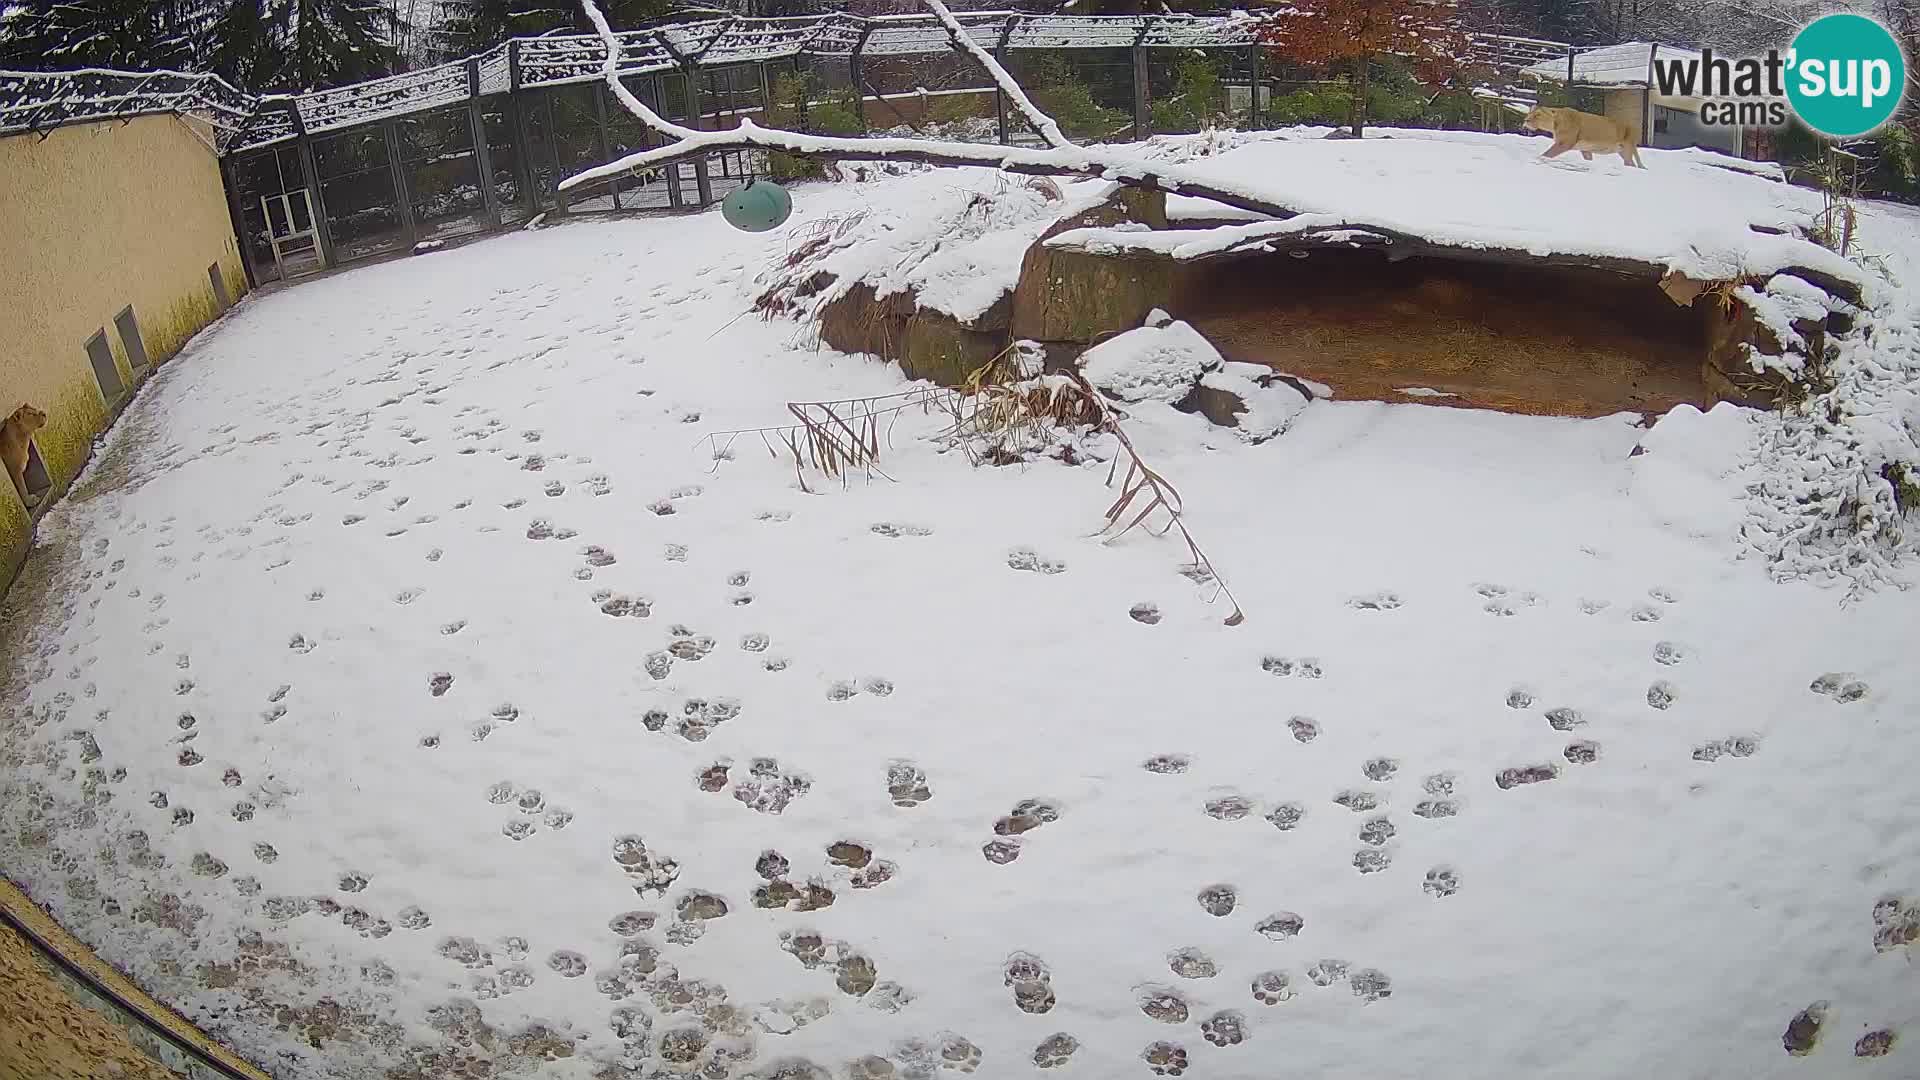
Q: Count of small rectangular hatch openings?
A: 4